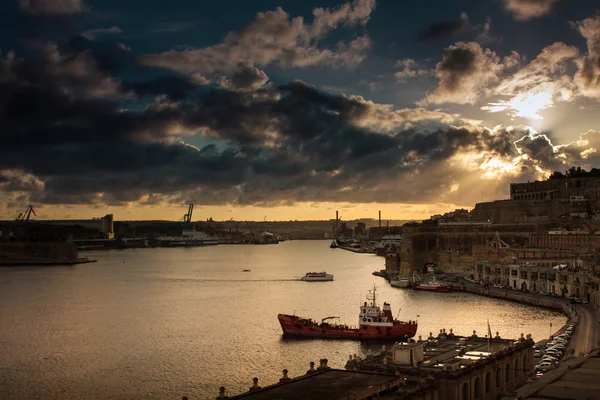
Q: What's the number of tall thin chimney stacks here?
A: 2